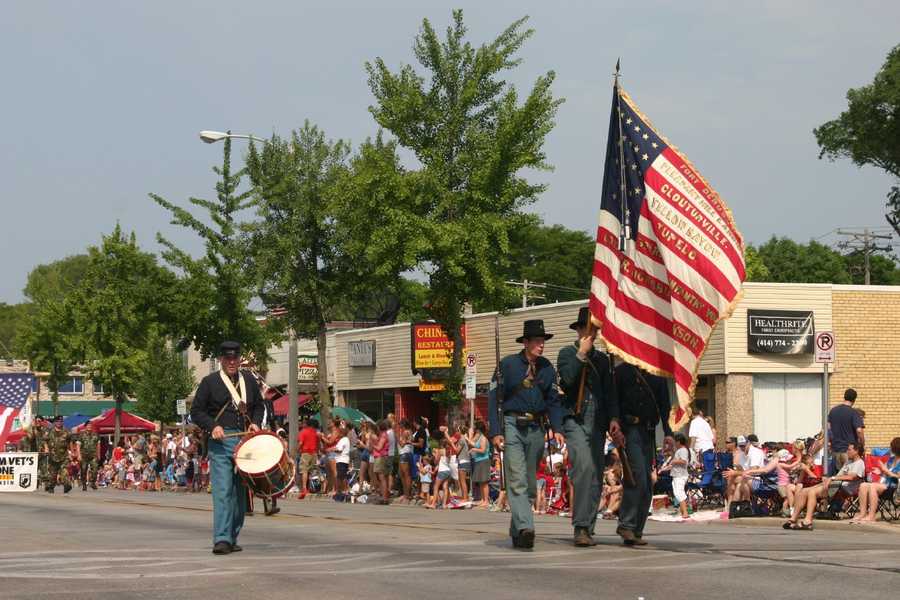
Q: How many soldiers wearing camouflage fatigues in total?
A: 3